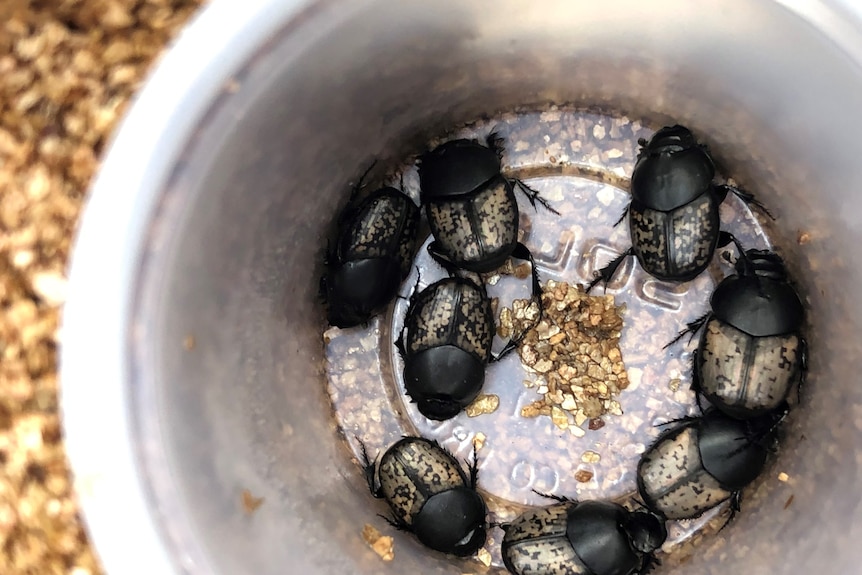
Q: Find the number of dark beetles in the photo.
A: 8